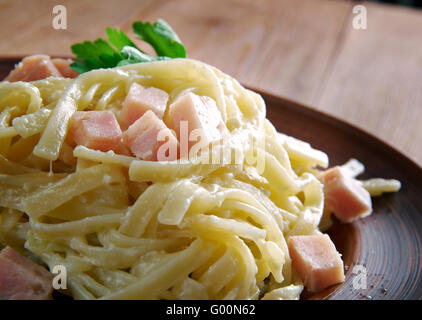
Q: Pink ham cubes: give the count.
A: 9